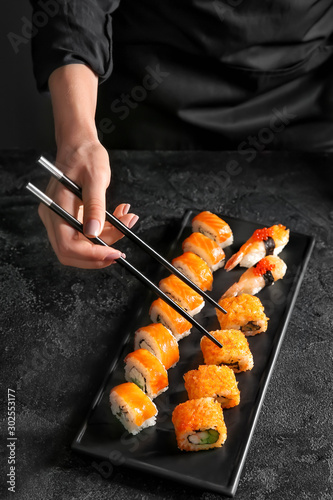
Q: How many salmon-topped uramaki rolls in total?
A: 8